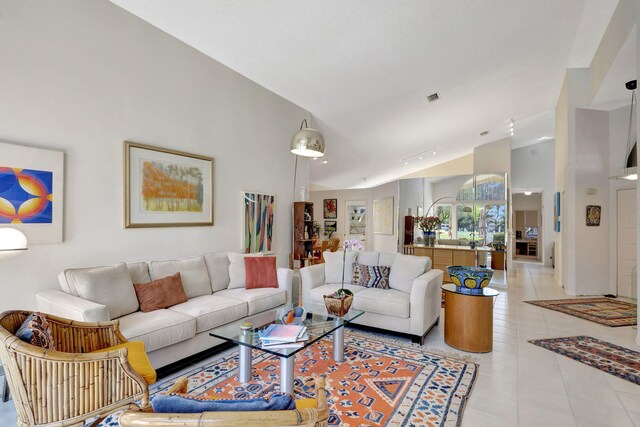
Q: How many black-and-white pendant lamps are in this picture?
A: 1